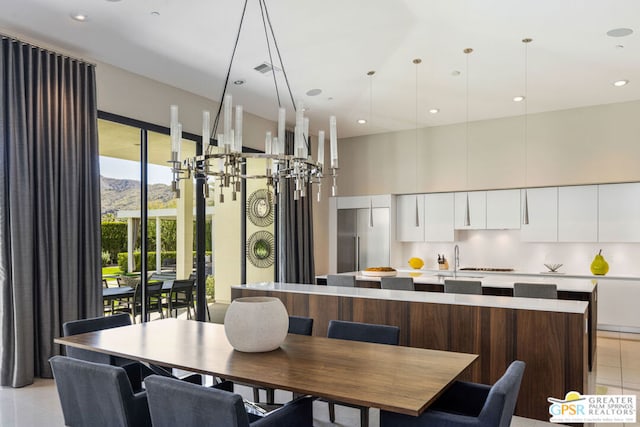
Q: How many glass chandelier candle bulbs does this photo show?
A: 15